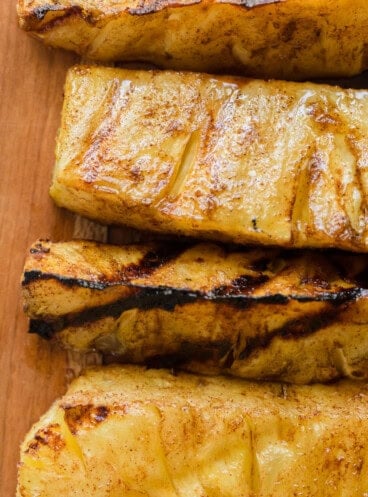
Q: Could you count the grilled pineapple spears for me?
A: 4